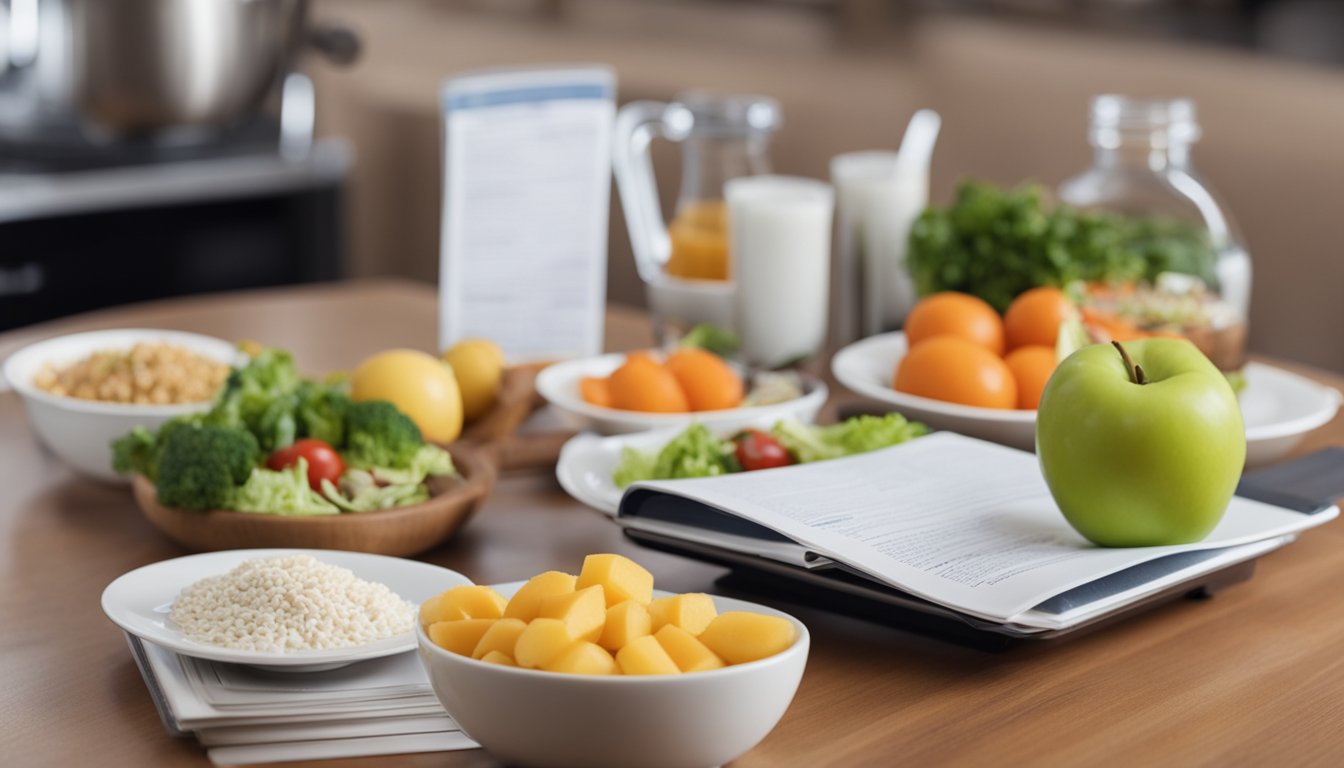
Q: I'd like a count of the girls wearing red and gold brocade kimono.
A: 0